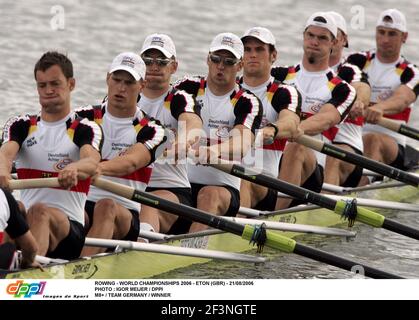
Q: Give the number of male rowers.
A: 8